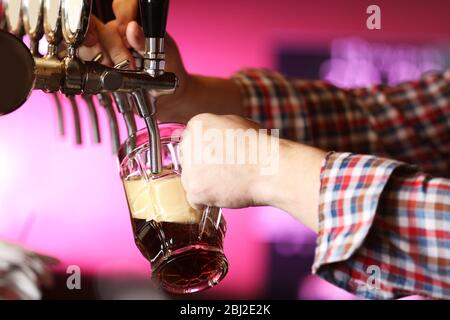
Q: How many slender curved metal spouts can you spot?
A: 6